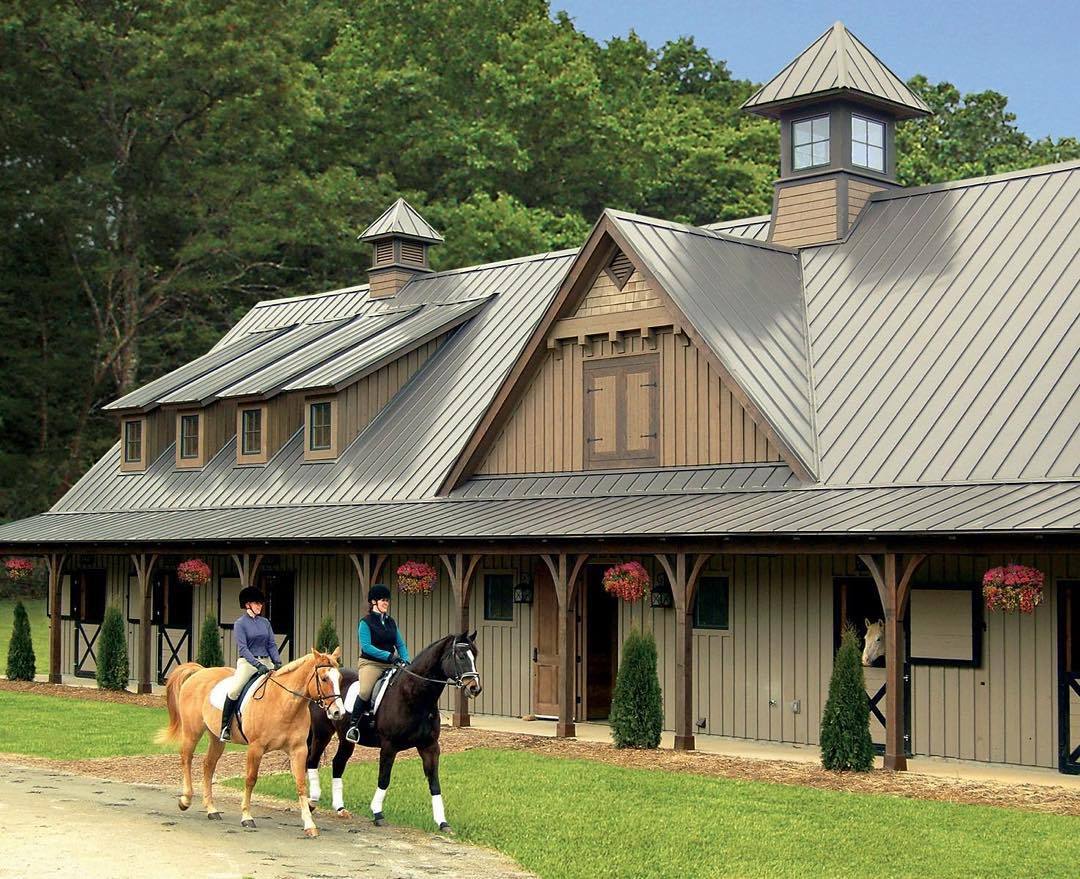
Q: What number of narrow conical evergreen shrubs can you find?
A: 6